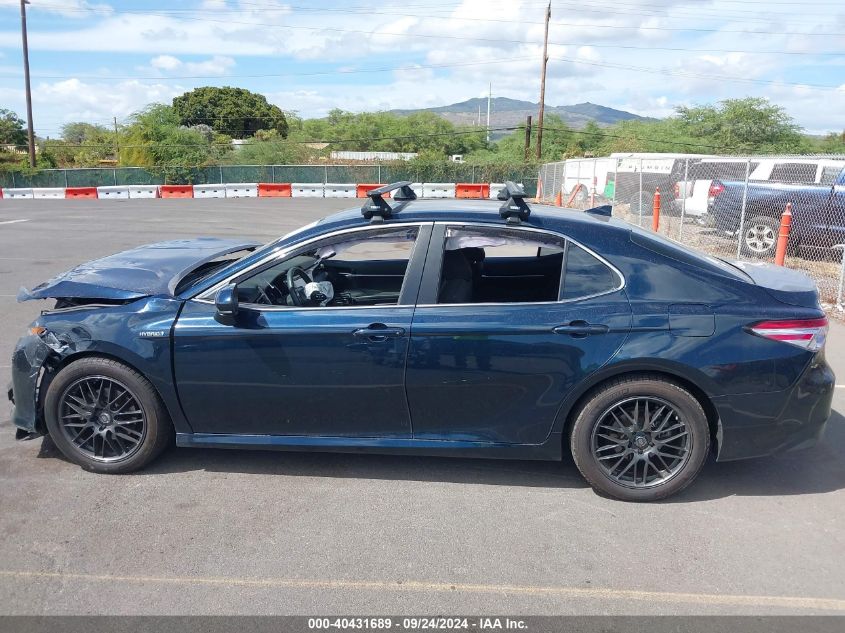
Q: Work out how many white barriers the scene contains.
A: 11